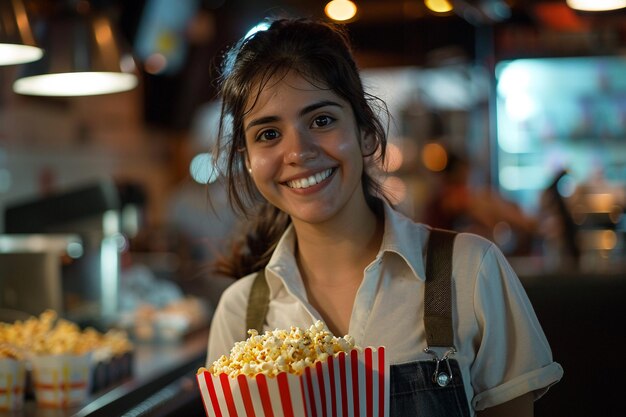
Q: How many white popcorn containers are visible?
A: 2